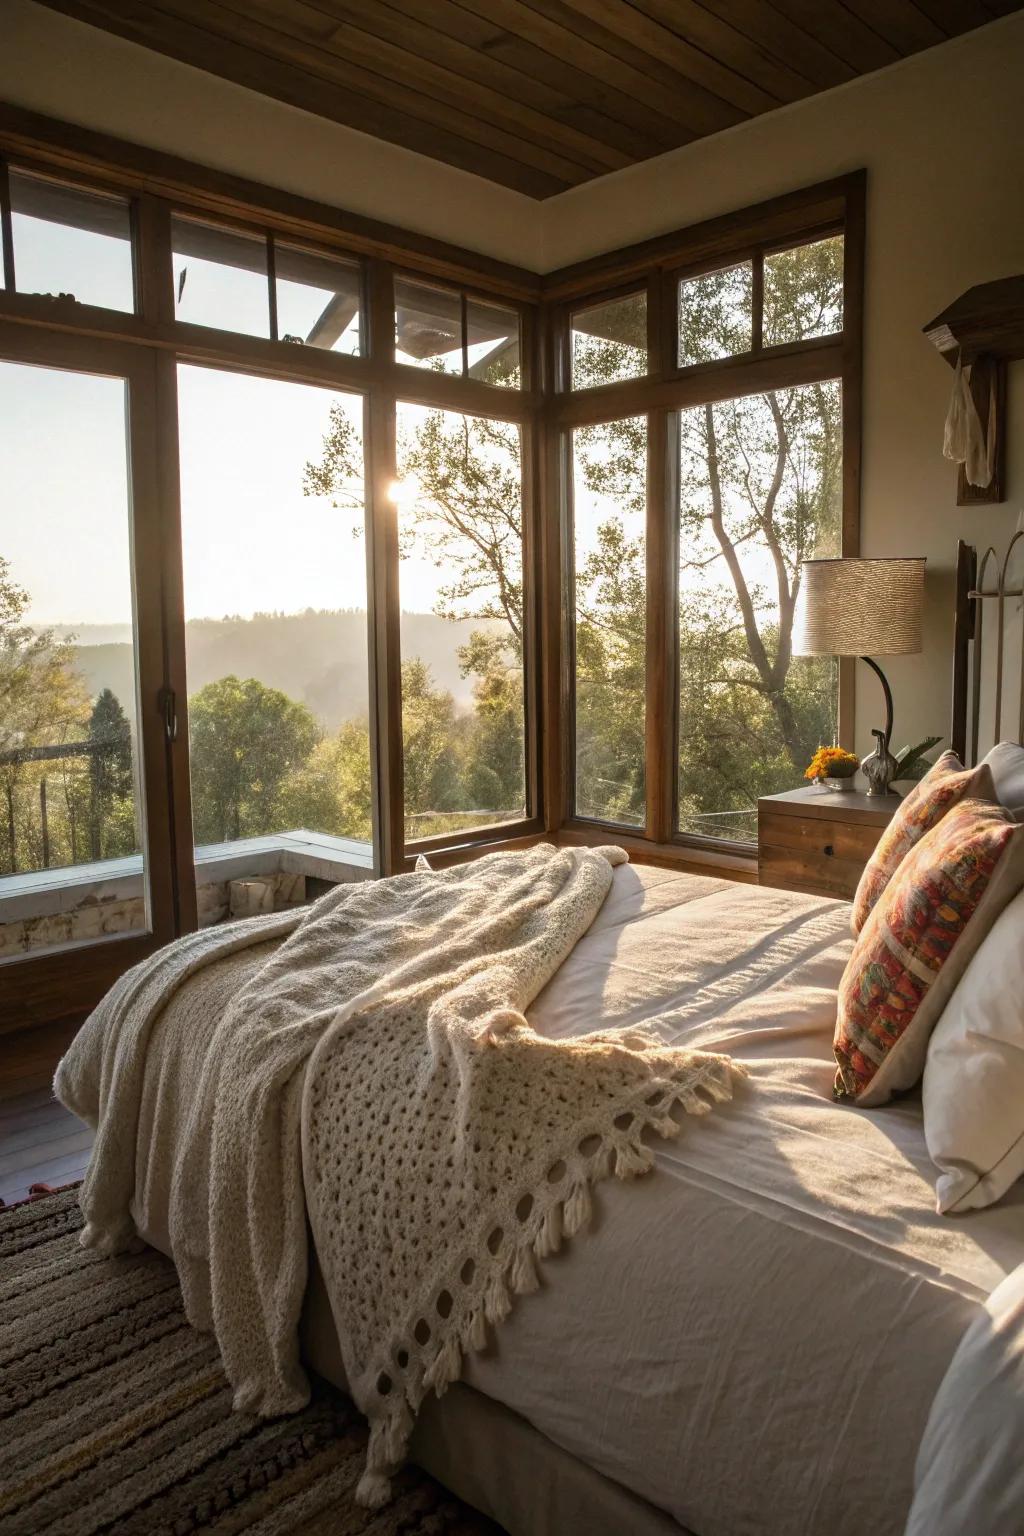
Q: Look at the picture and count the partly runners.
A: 1